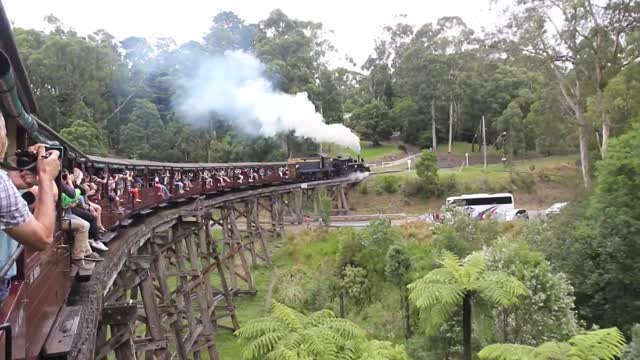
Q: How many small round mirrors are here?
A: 0